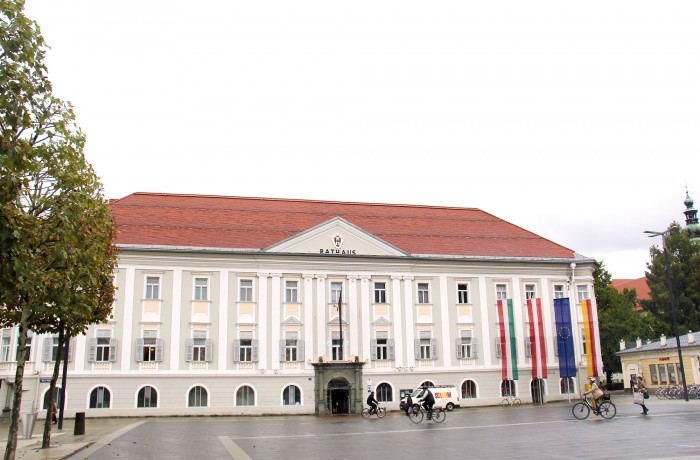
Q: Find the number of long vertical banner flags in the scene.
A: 4